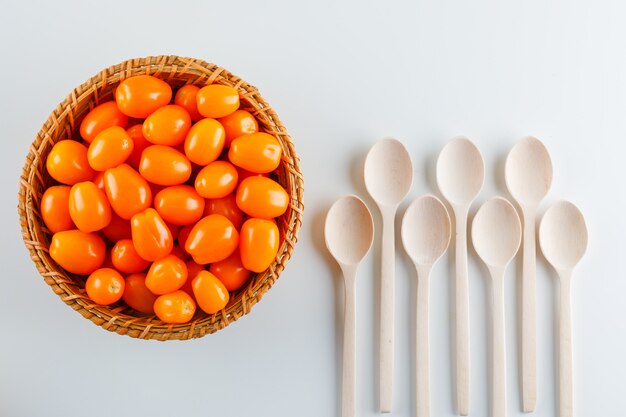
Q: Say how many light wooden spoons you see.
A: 7